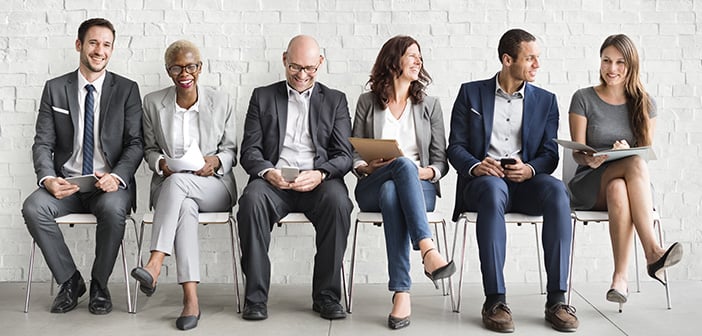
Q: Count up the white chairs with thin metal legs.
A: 6